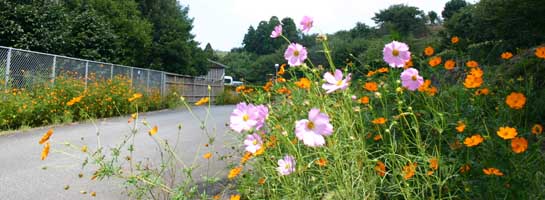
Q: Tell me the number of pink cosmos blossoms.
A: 11